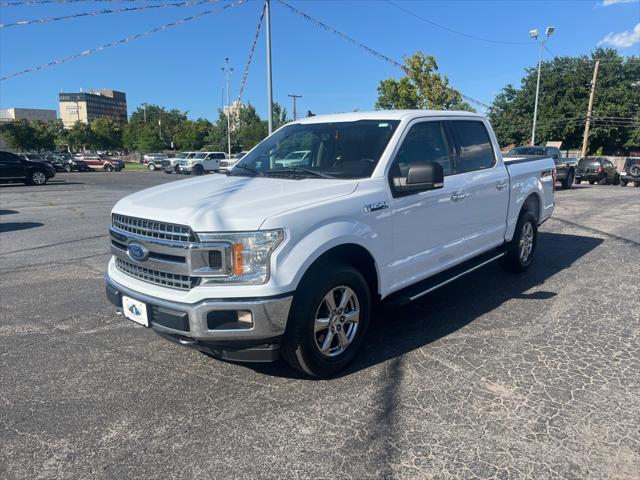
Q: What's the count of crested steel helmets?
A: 0